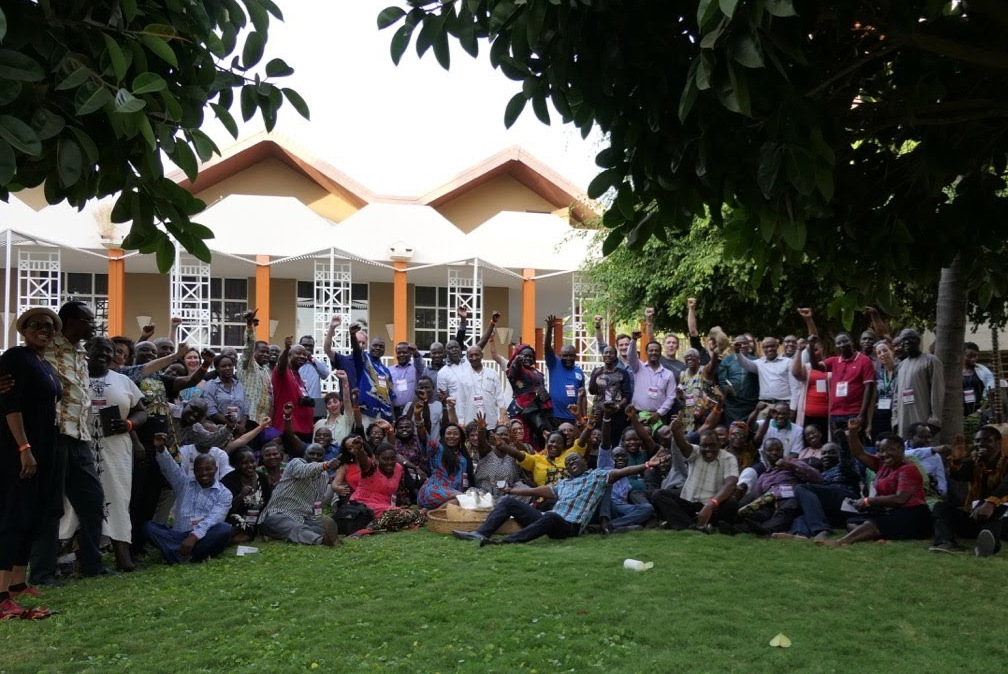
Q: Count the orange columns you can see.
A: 4